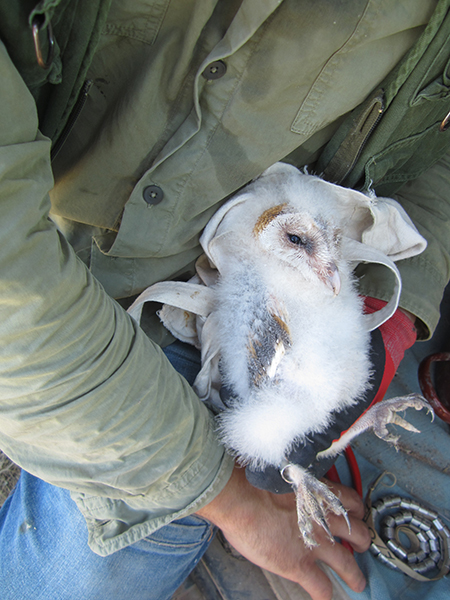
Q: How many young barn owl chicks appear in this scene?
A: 1